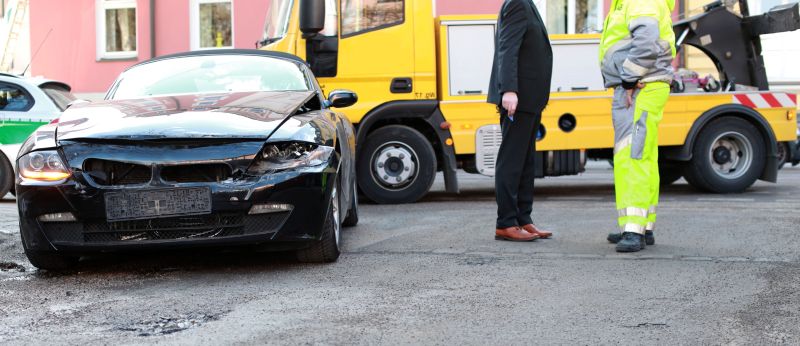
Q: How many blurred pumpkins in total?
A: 0